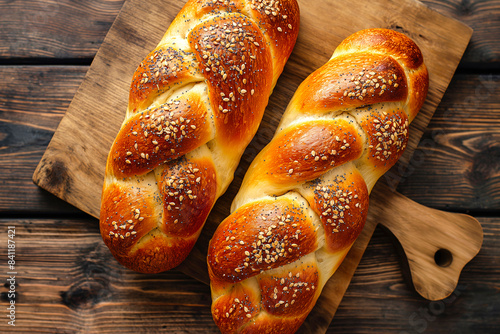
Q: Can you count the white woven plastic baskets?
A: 0